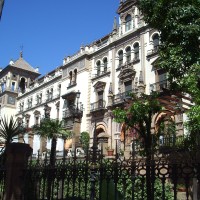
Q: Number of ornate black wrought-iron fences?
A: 1